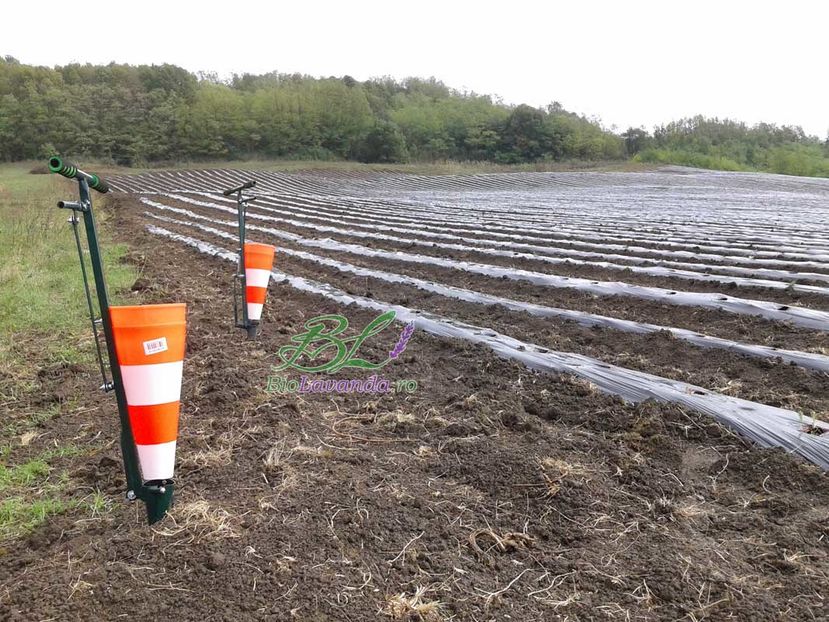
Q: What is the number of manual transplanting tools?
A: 2